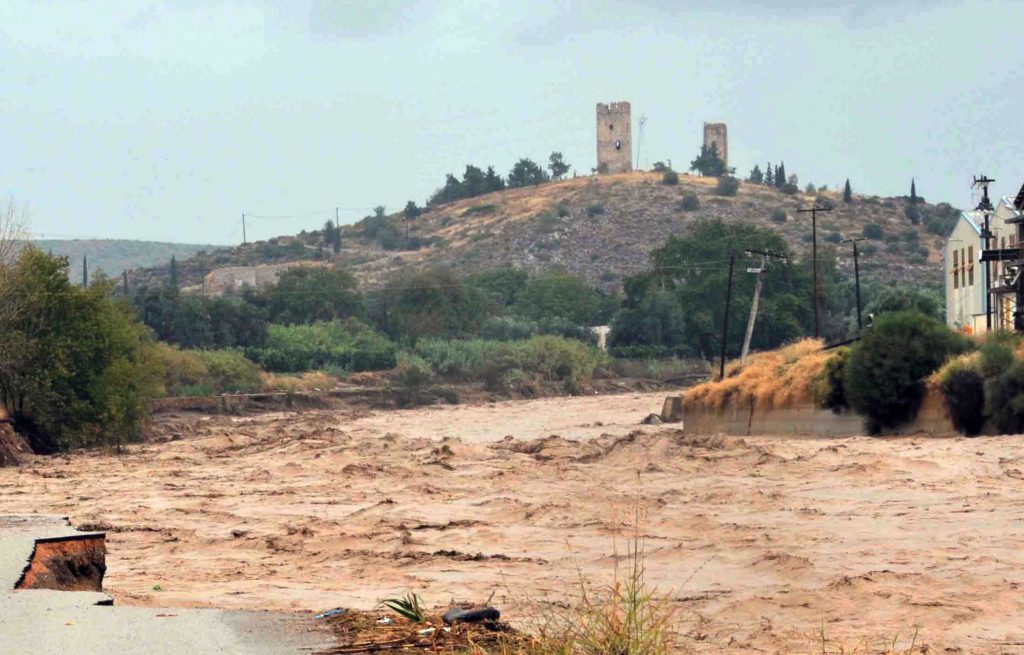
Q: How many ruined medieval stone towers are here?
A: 2